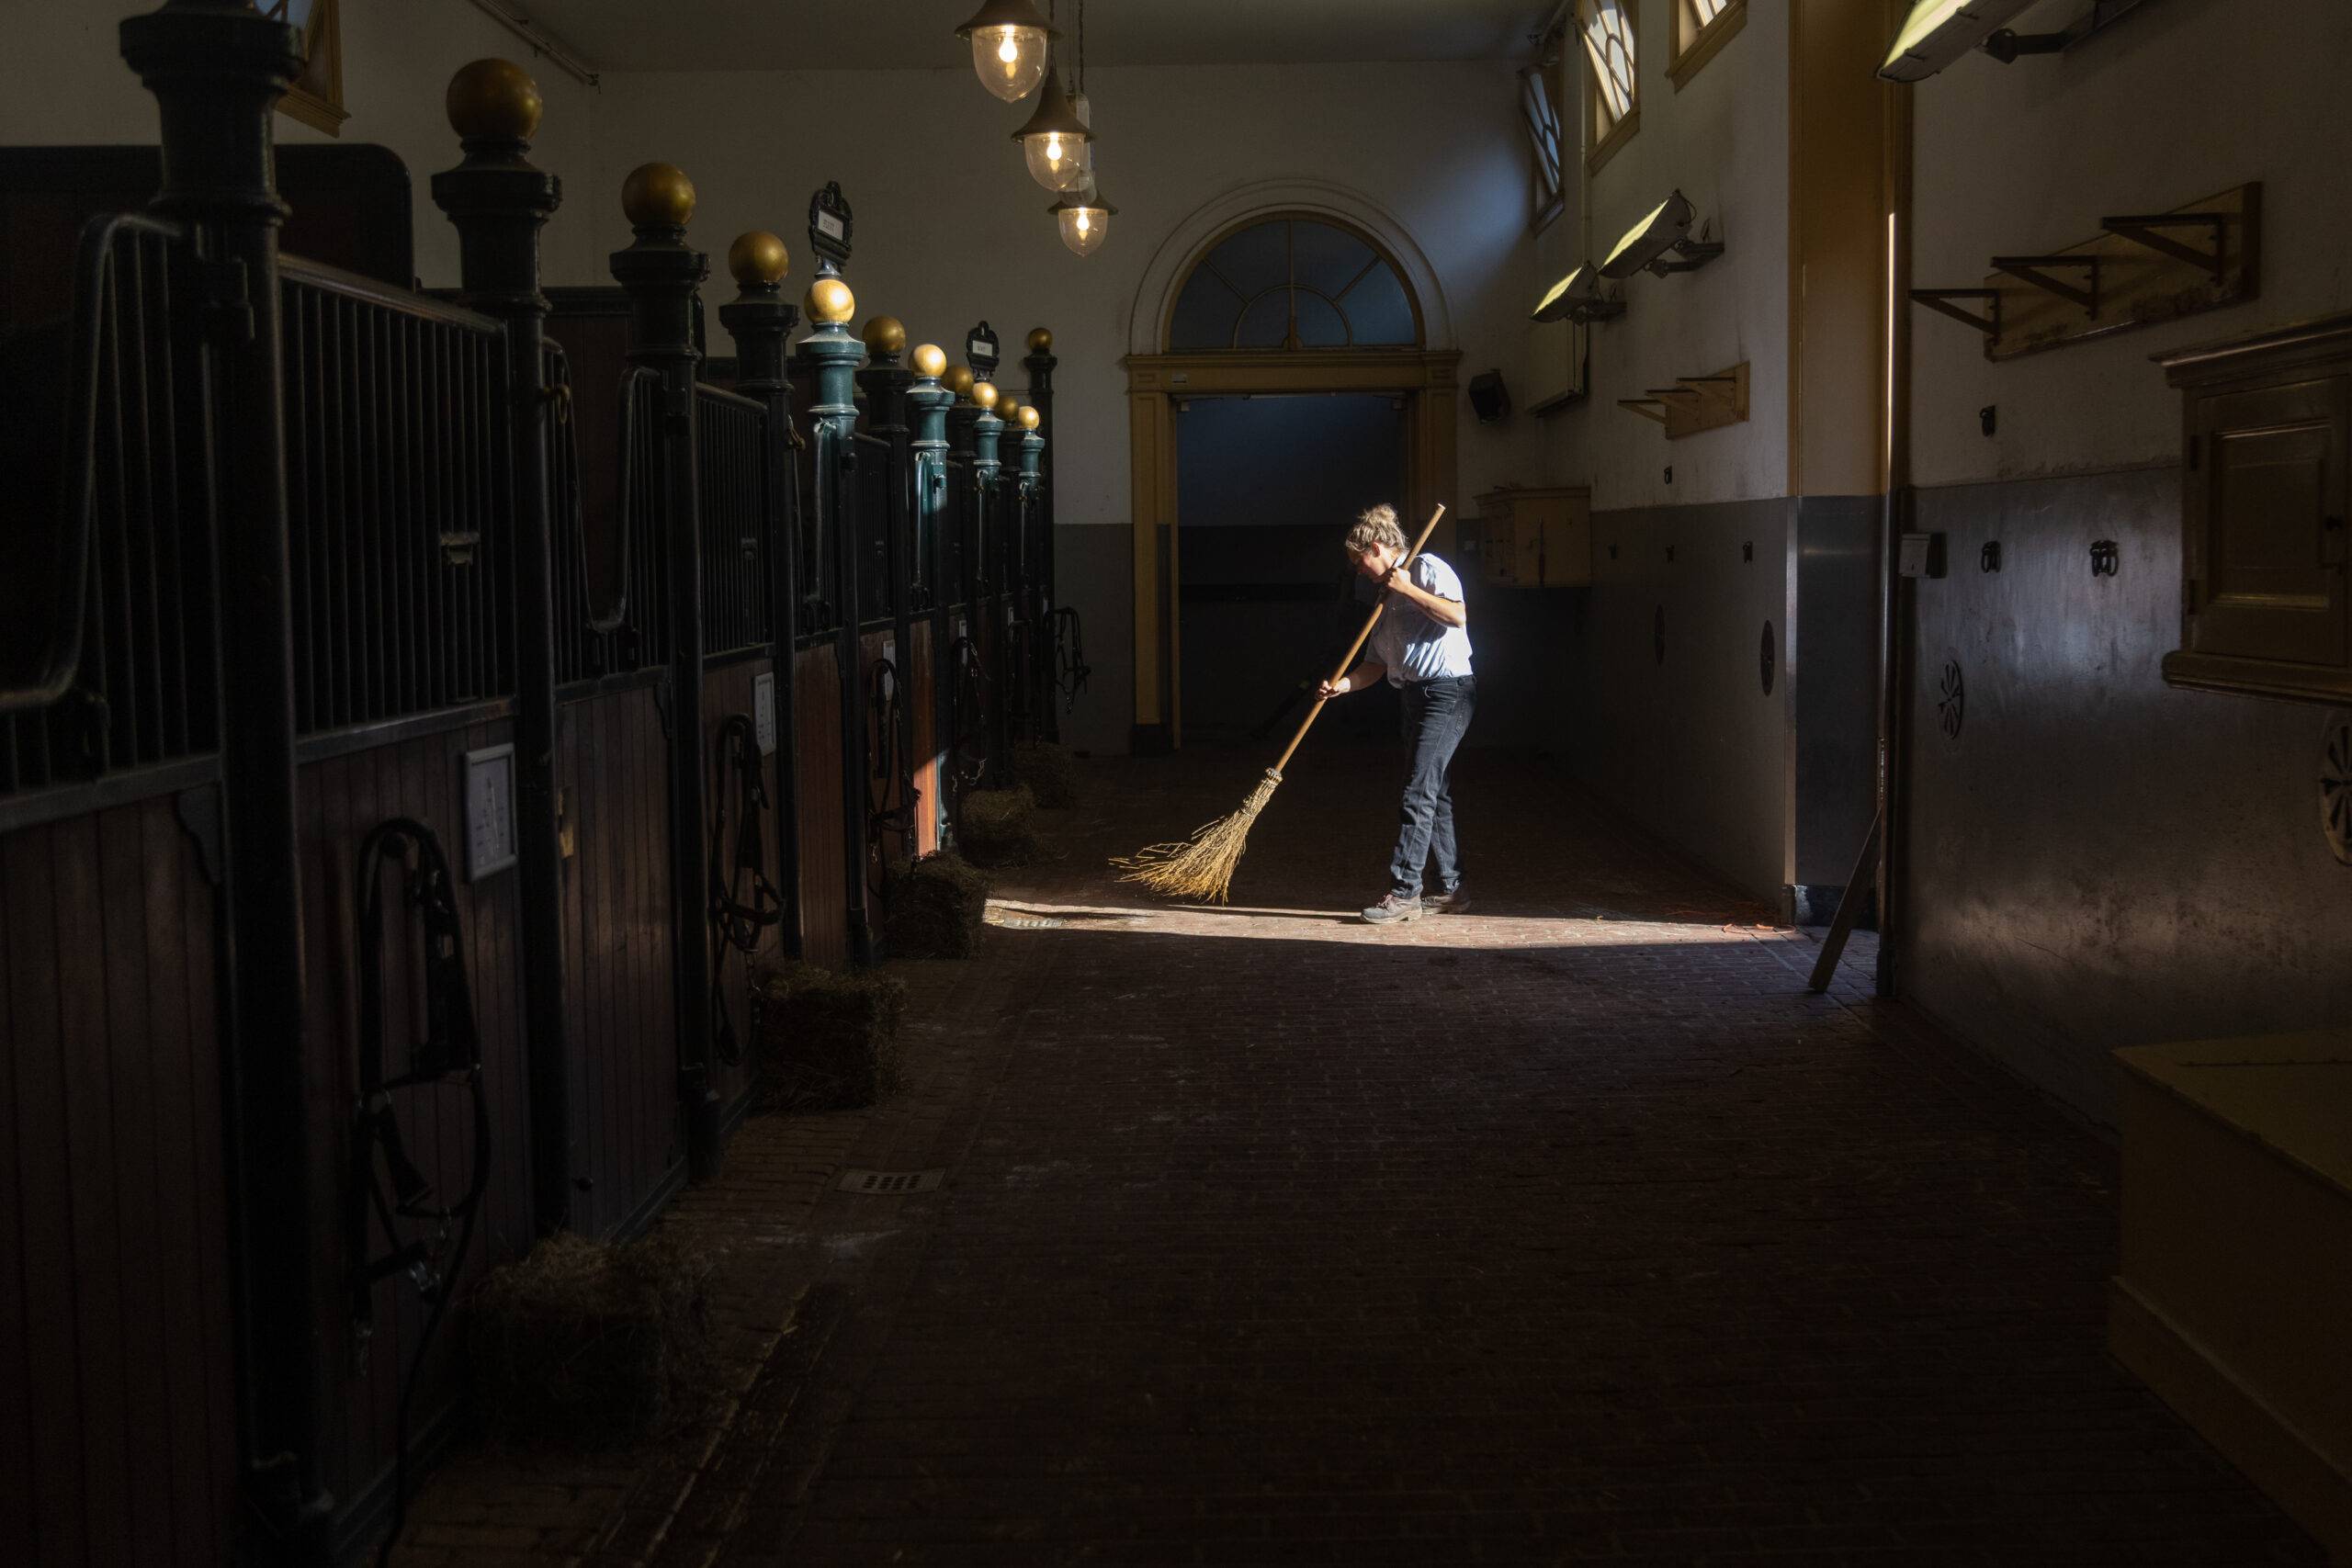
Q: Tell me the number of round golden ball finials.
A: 11